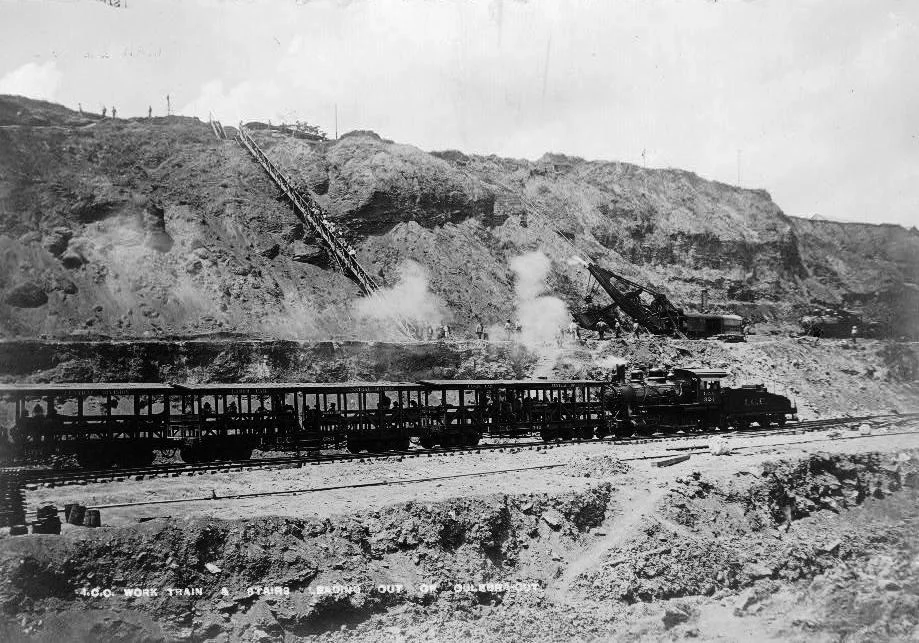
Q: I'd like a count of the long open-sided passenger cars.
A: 3